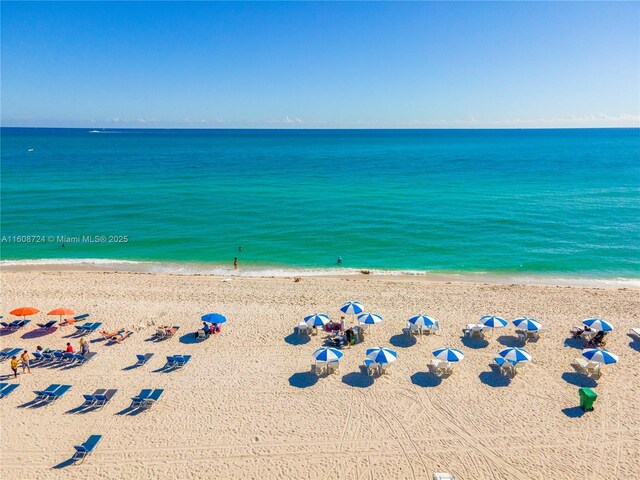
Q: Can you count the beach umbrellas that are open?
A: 15